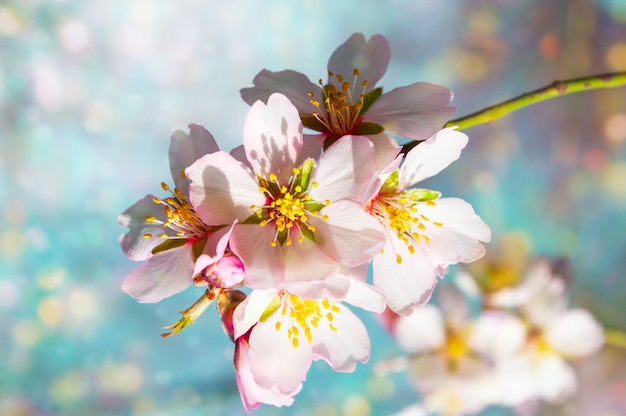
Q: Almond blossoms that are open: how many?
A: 5